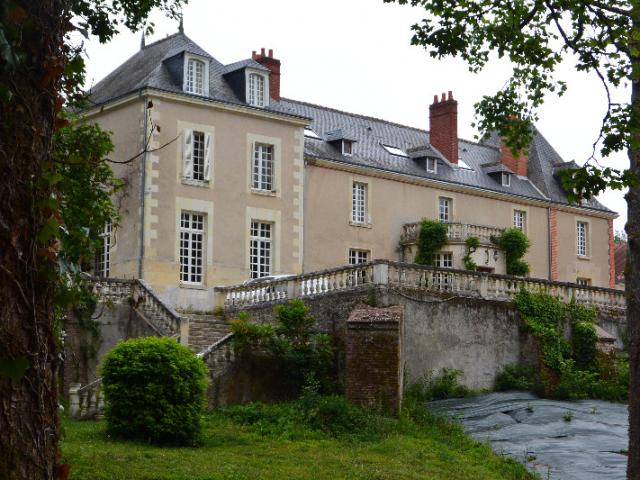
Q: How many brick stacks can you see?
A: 3